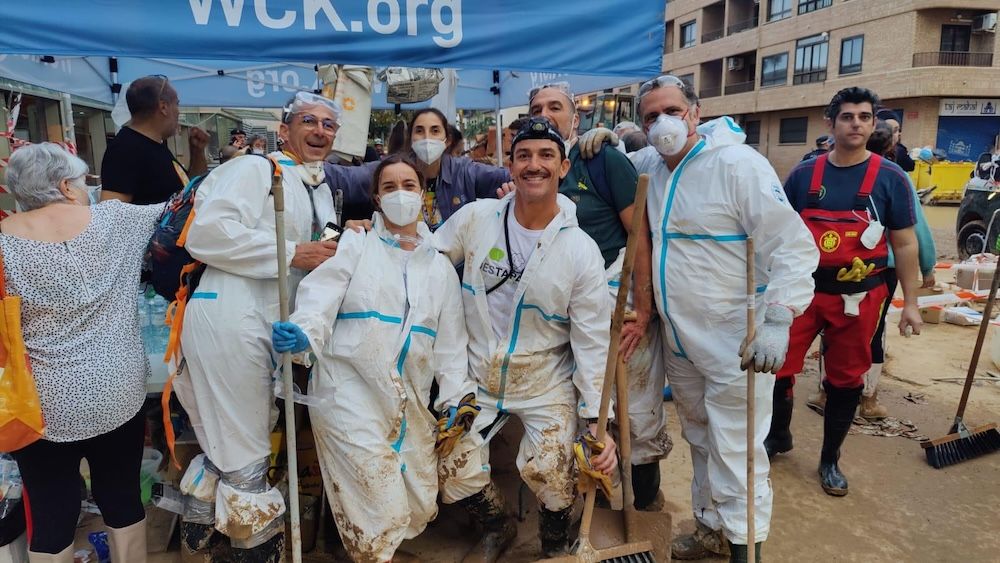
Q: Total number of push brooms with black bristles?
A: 2